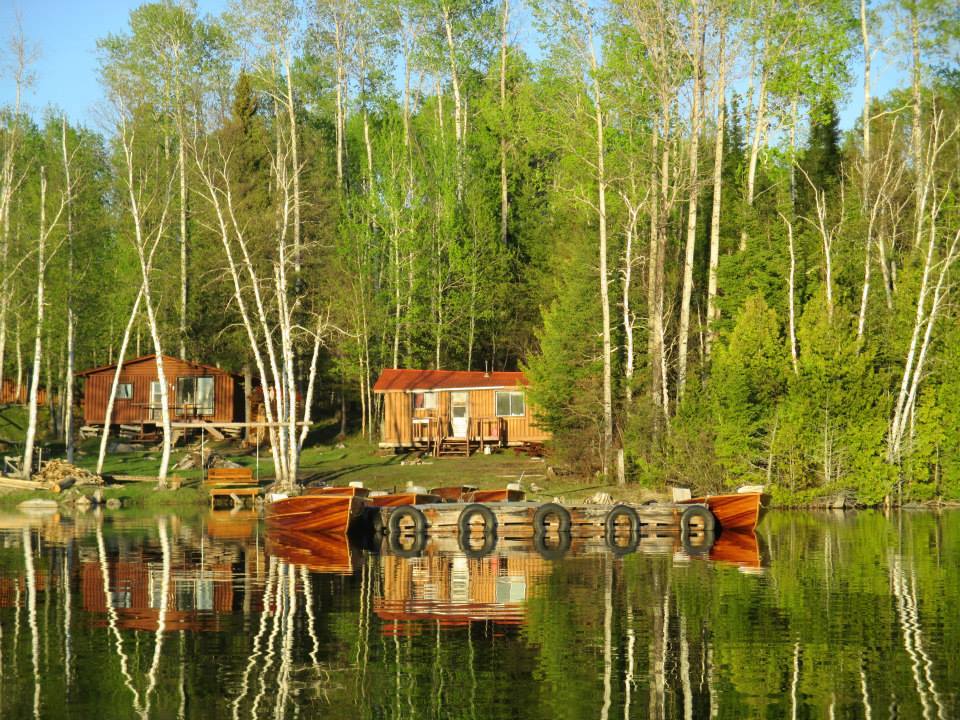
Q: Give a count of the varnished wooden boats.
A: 6